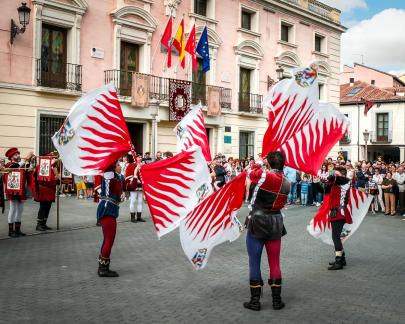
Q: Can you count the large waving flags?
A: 7